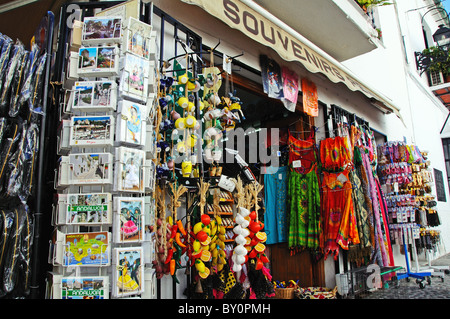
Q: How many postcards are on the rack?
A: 14